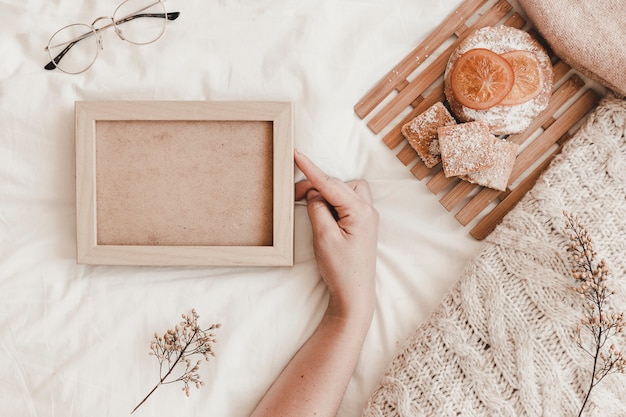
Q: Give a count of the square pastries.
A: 3